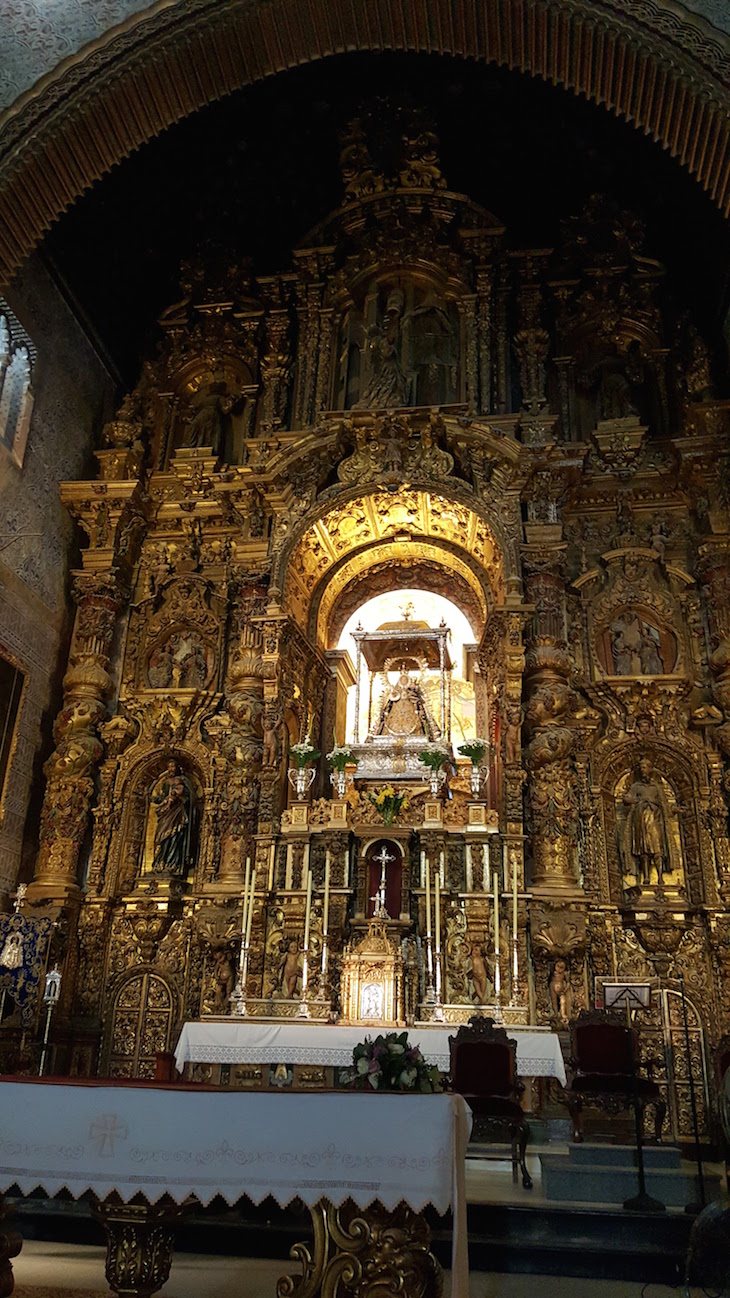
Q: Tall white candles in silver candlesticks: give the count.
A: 8